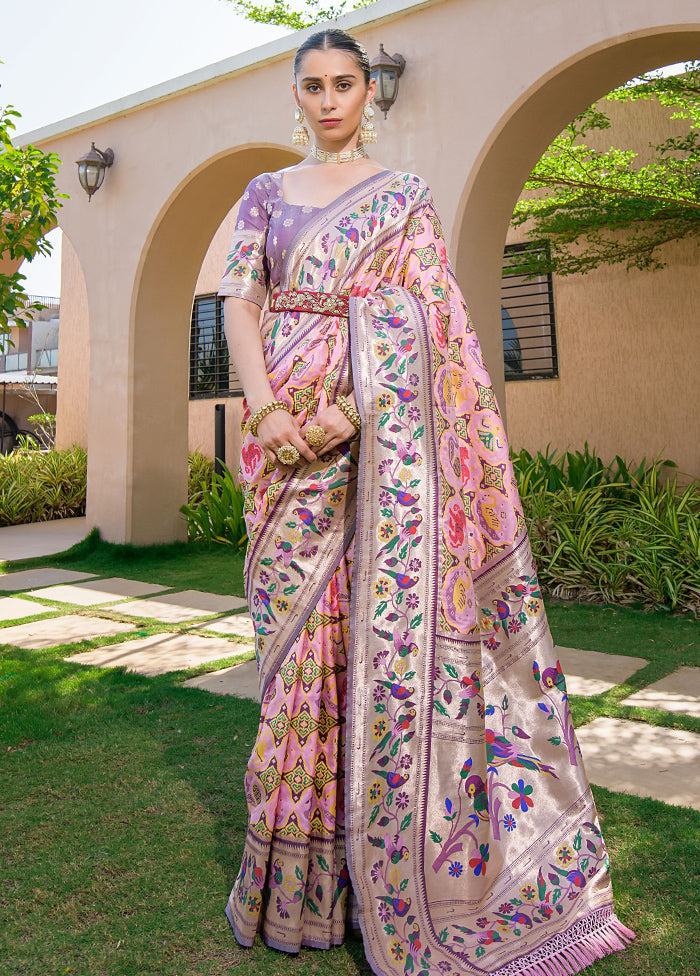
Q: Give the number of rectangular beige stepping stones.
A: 11